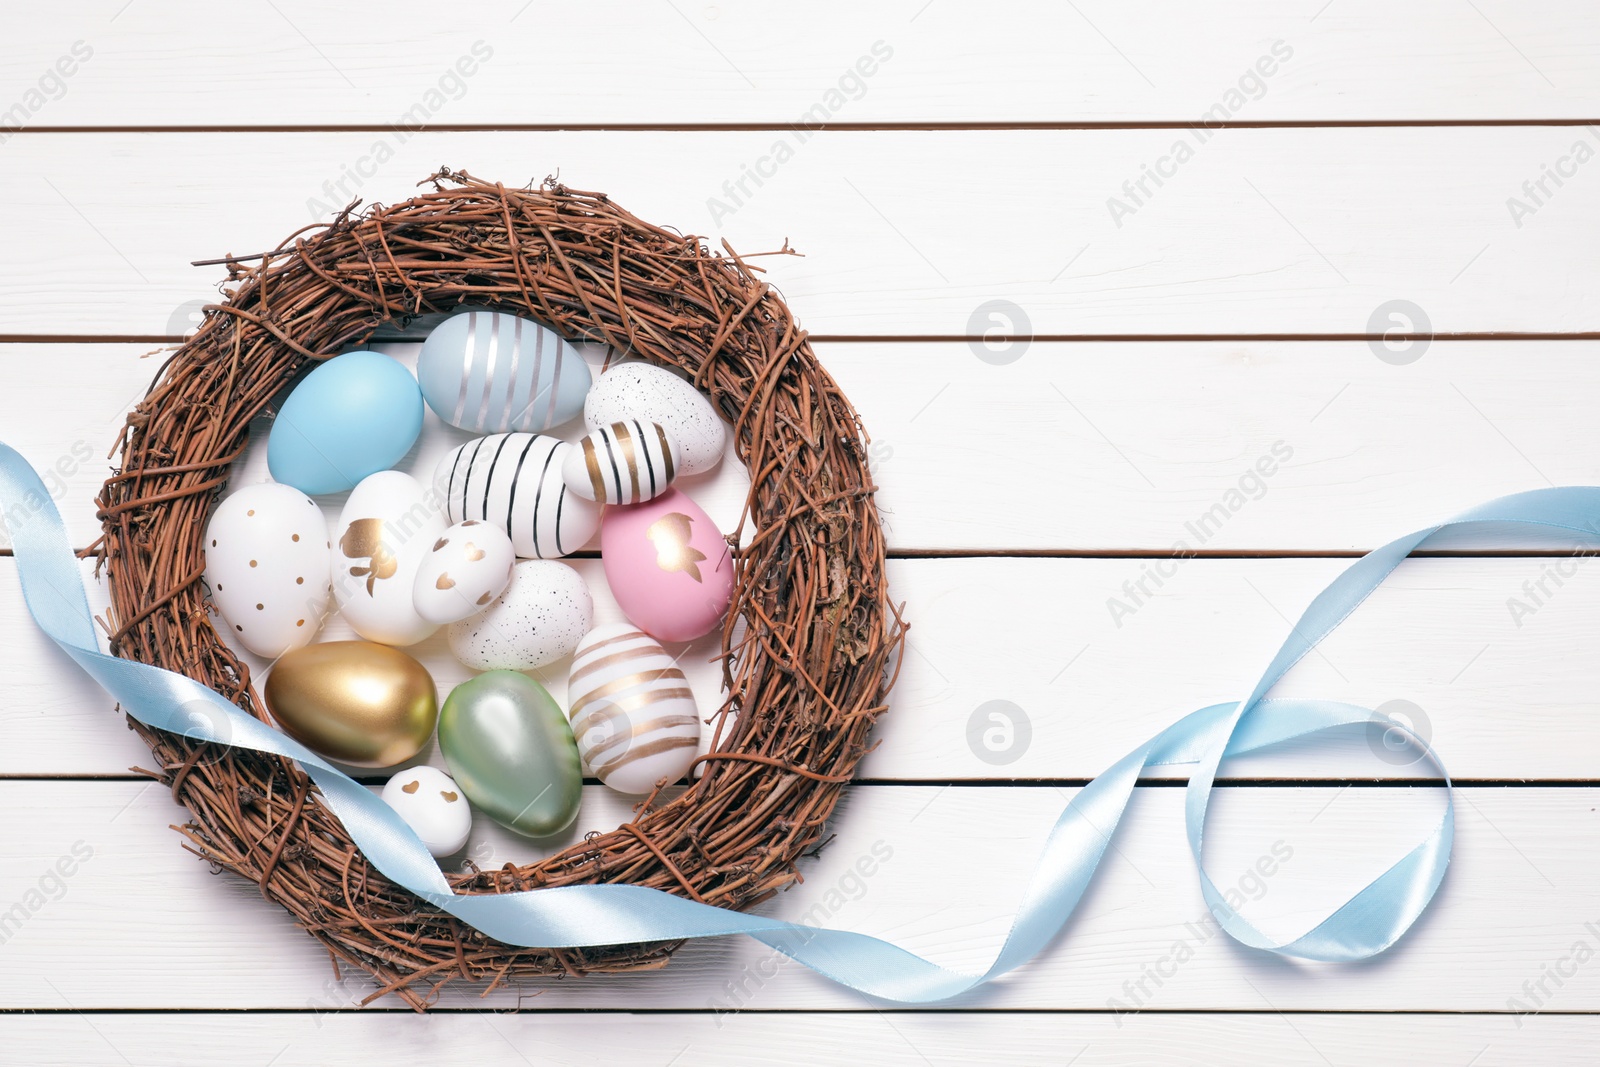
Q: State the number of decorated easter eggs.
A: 14